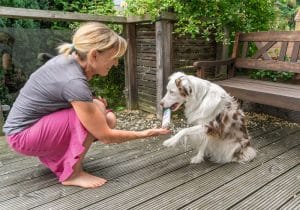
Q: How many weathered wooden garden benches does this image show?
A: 1